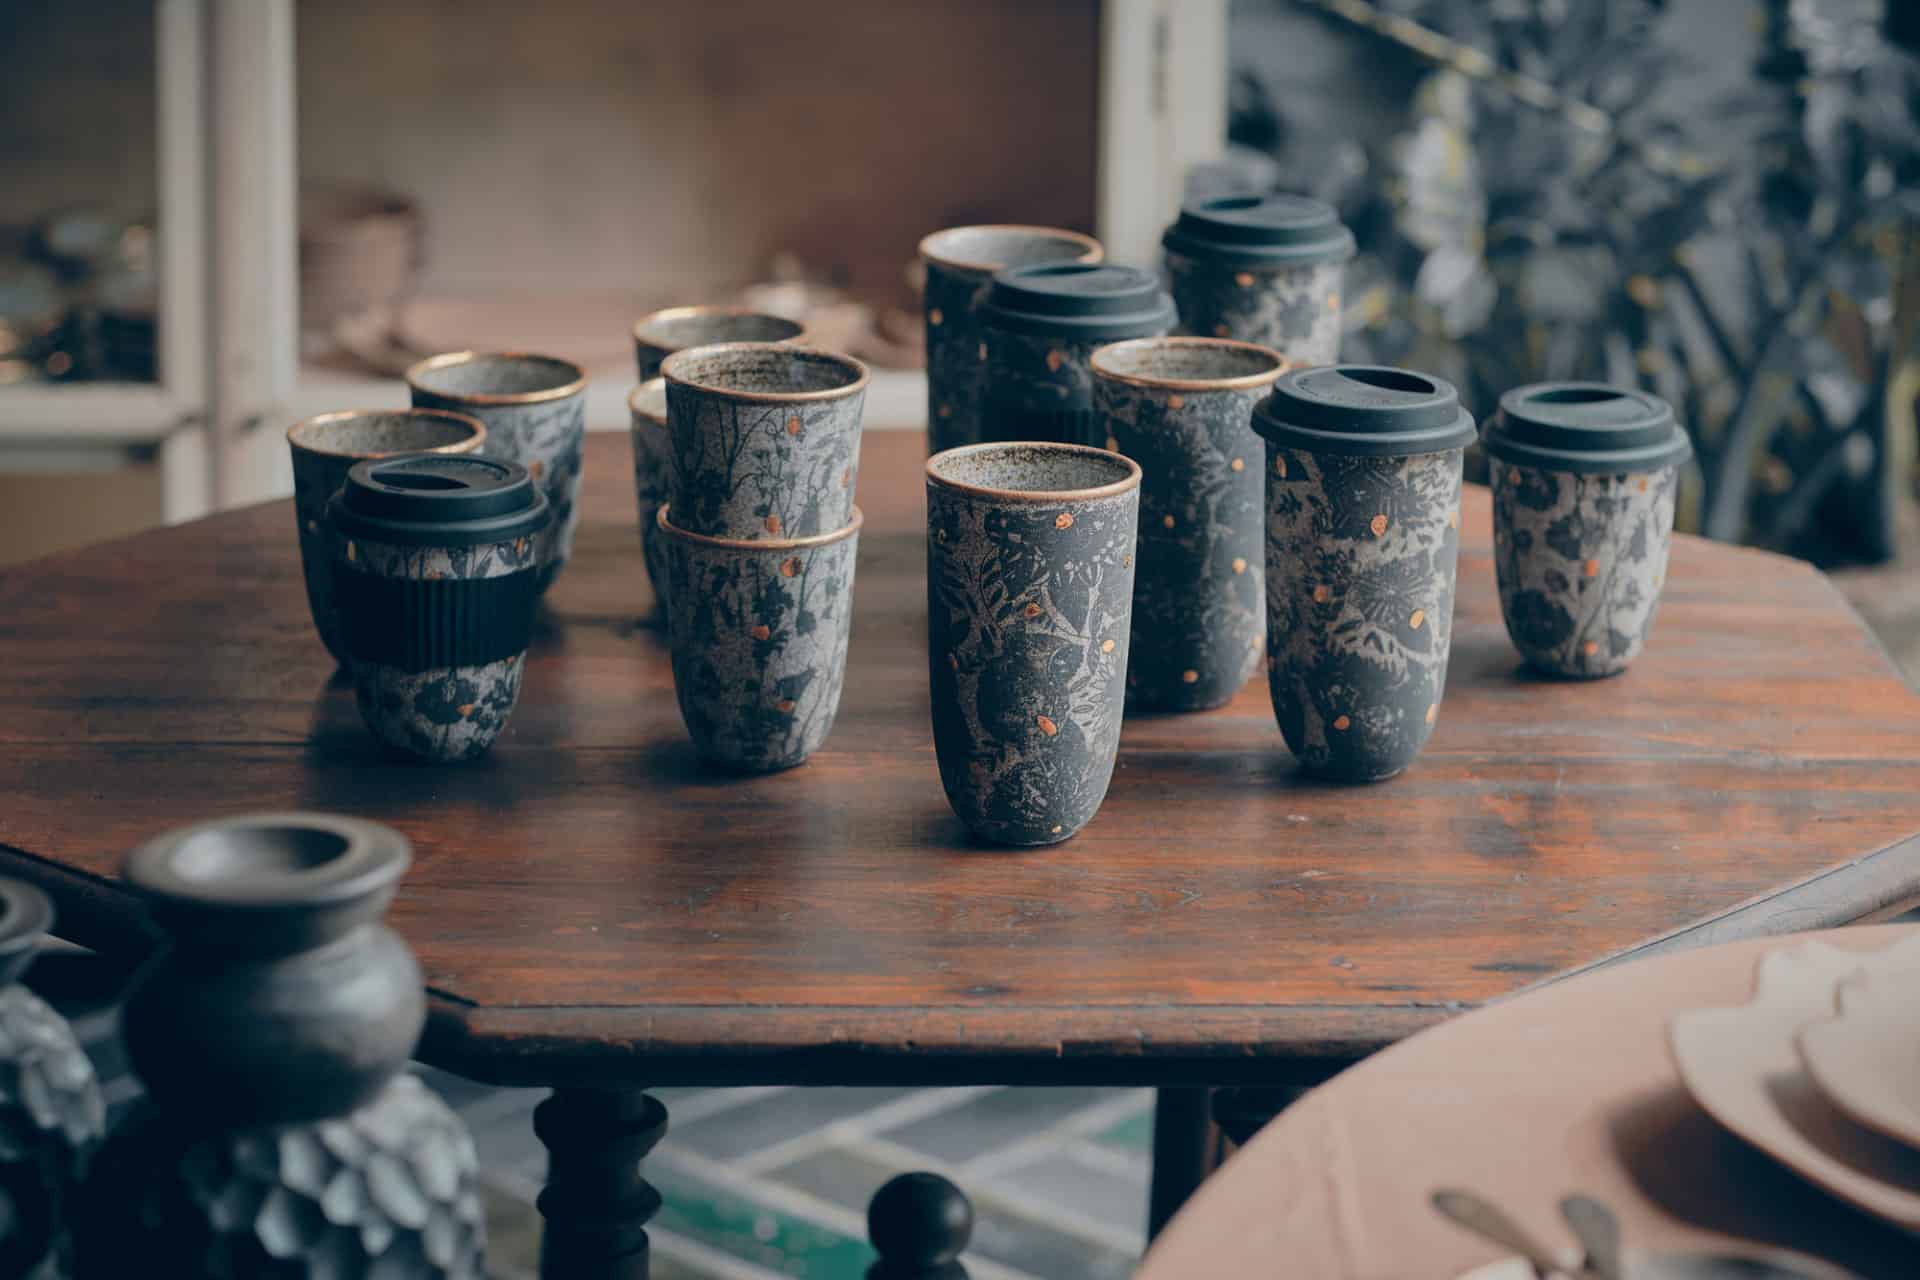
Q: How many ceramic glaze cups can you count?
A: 14